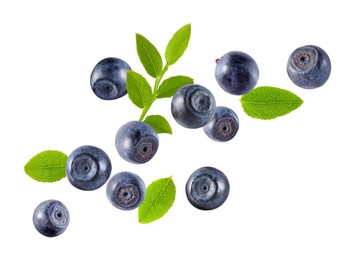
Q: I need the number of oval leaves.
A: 8